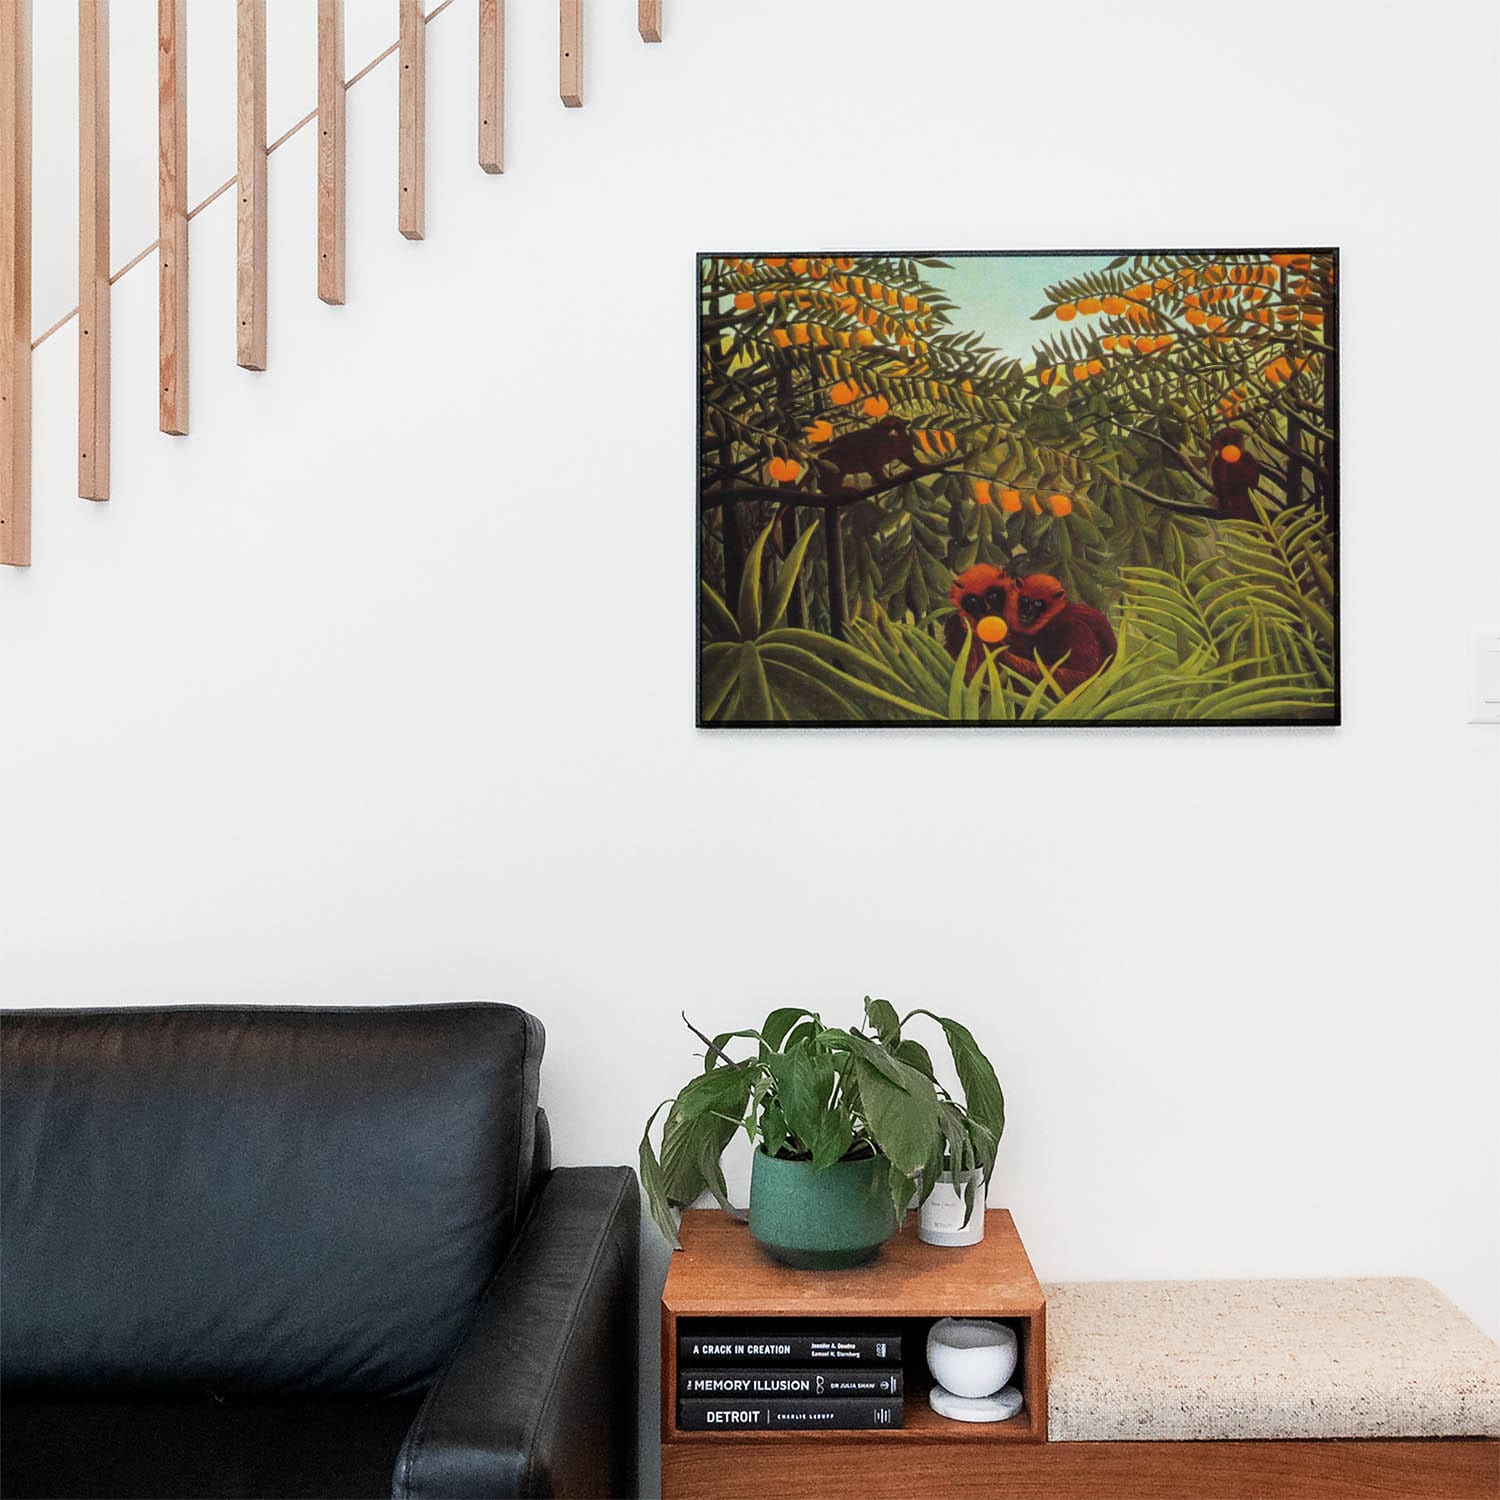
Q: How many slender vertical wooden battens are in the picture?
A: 9